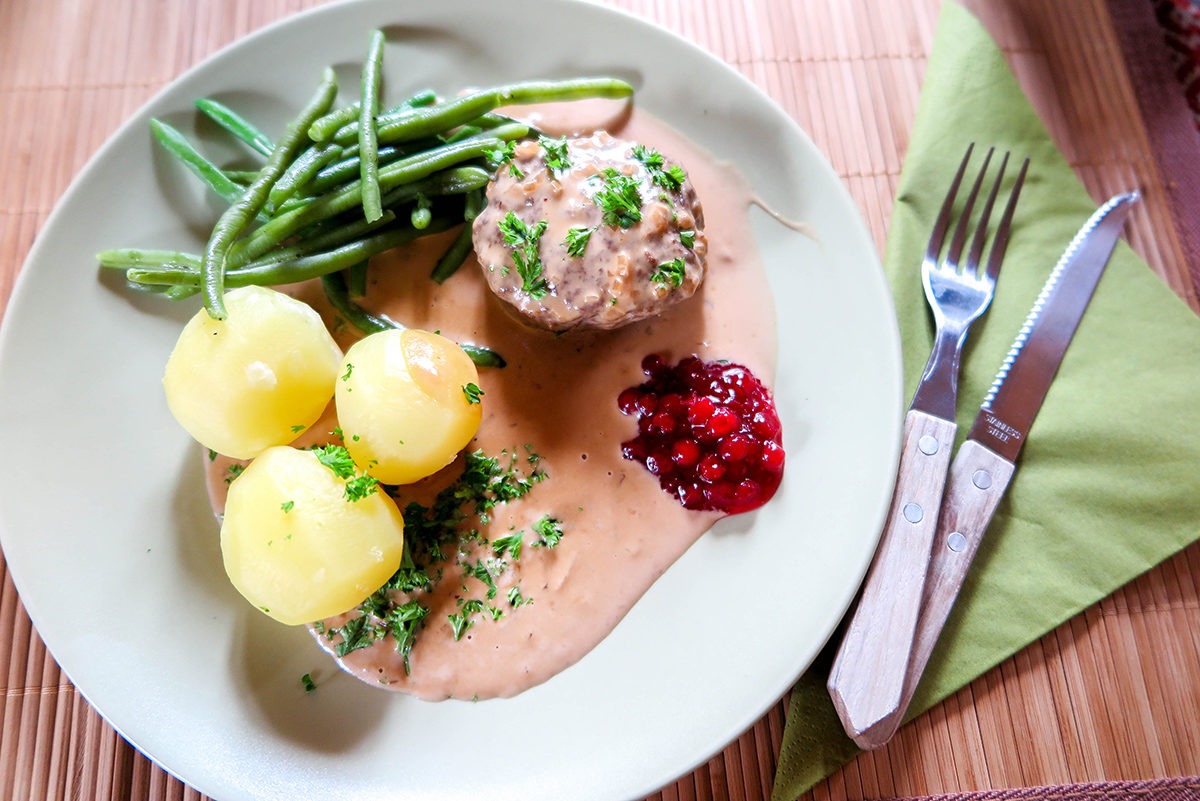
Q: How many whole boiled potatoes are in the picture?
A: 3